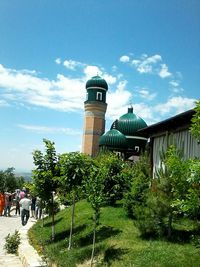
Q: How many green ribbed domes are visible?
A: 3